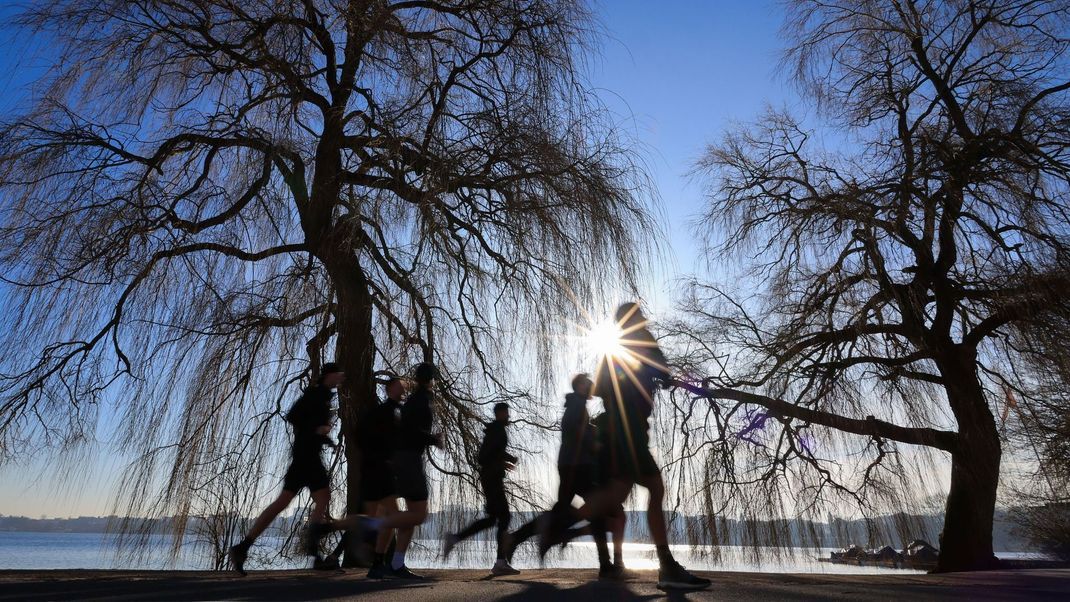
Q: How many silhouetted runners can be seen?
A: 7